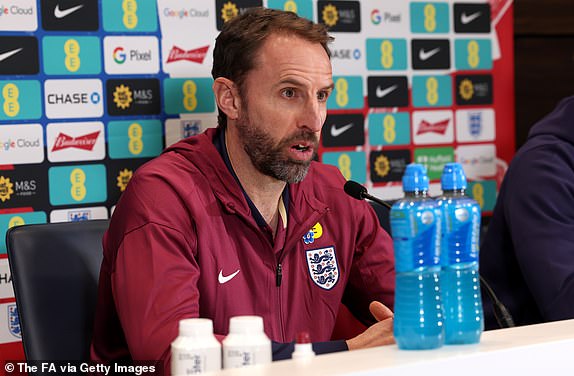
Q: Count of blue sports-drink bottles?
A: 2